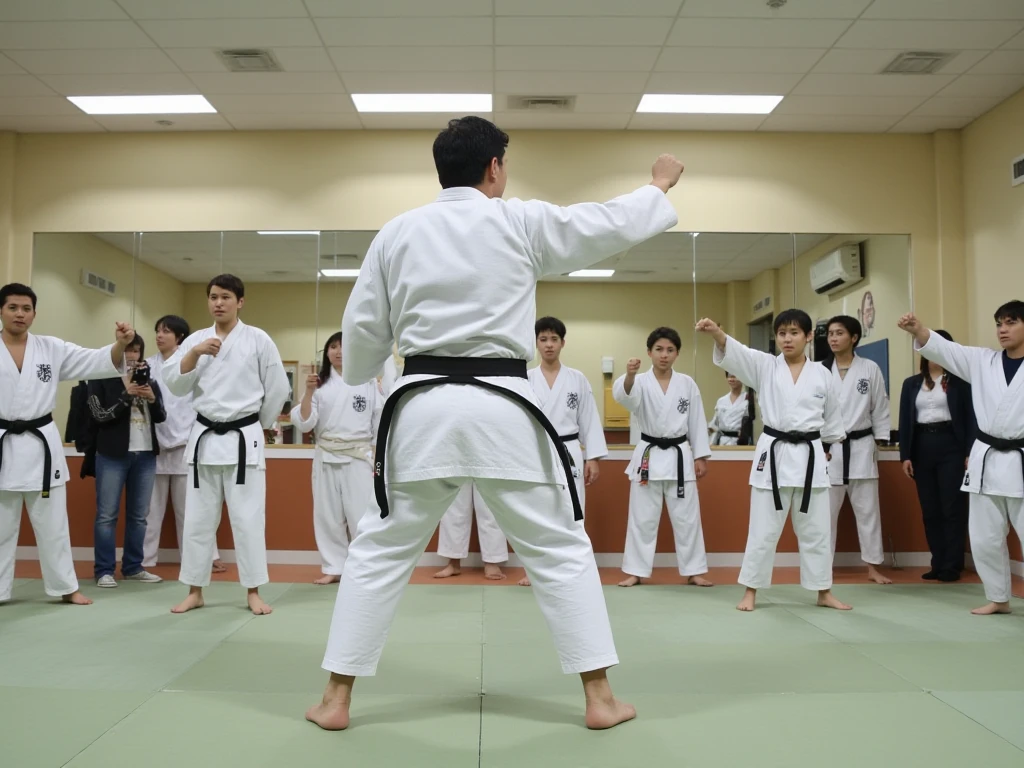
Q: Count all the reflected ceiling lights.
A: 3